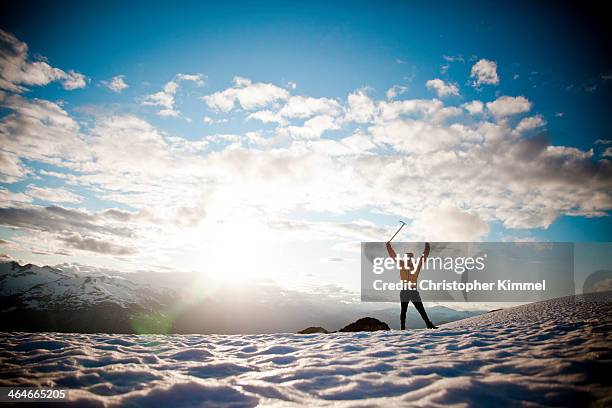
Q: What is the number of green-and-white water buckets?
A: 0